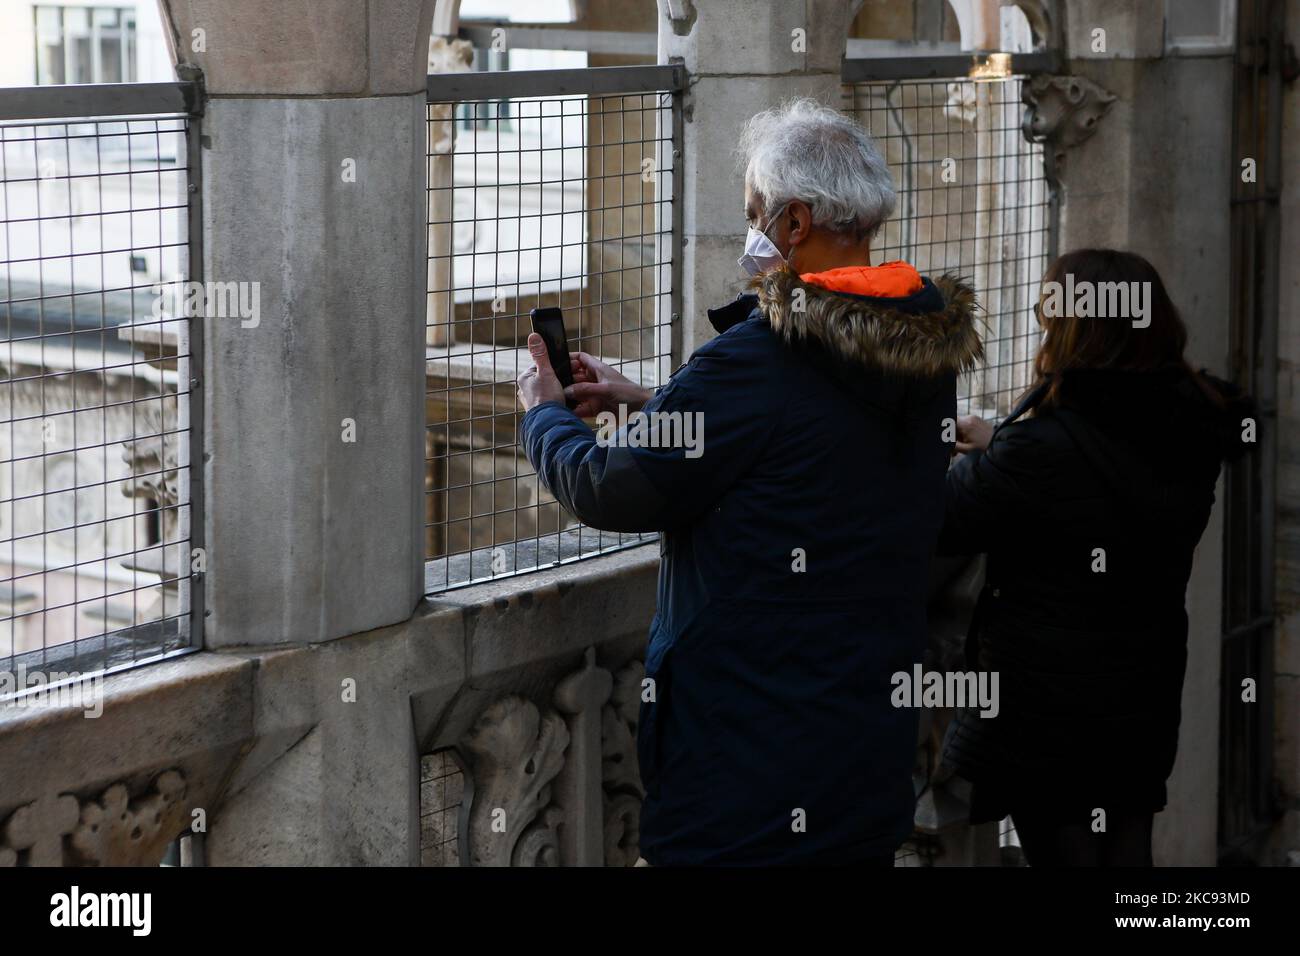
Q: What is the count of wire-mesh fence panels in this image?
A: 3